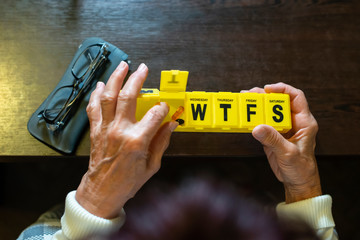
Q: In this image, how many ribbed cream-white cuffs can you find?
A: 2